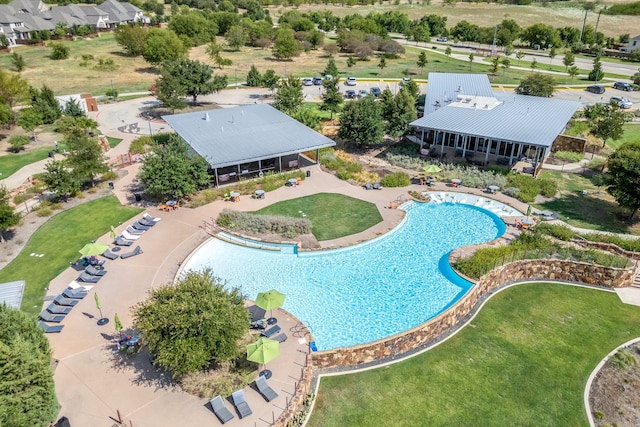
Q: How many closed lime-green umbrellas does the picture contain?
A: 4